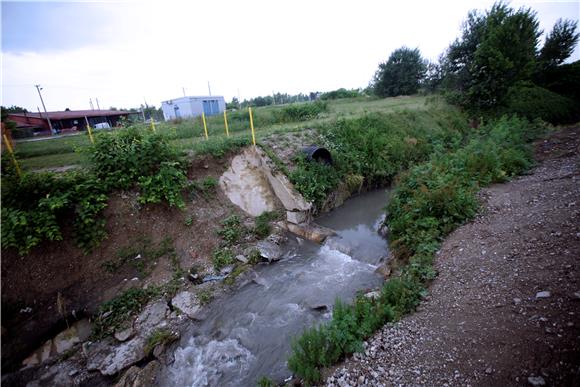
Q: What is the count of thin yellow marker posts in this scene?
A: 6